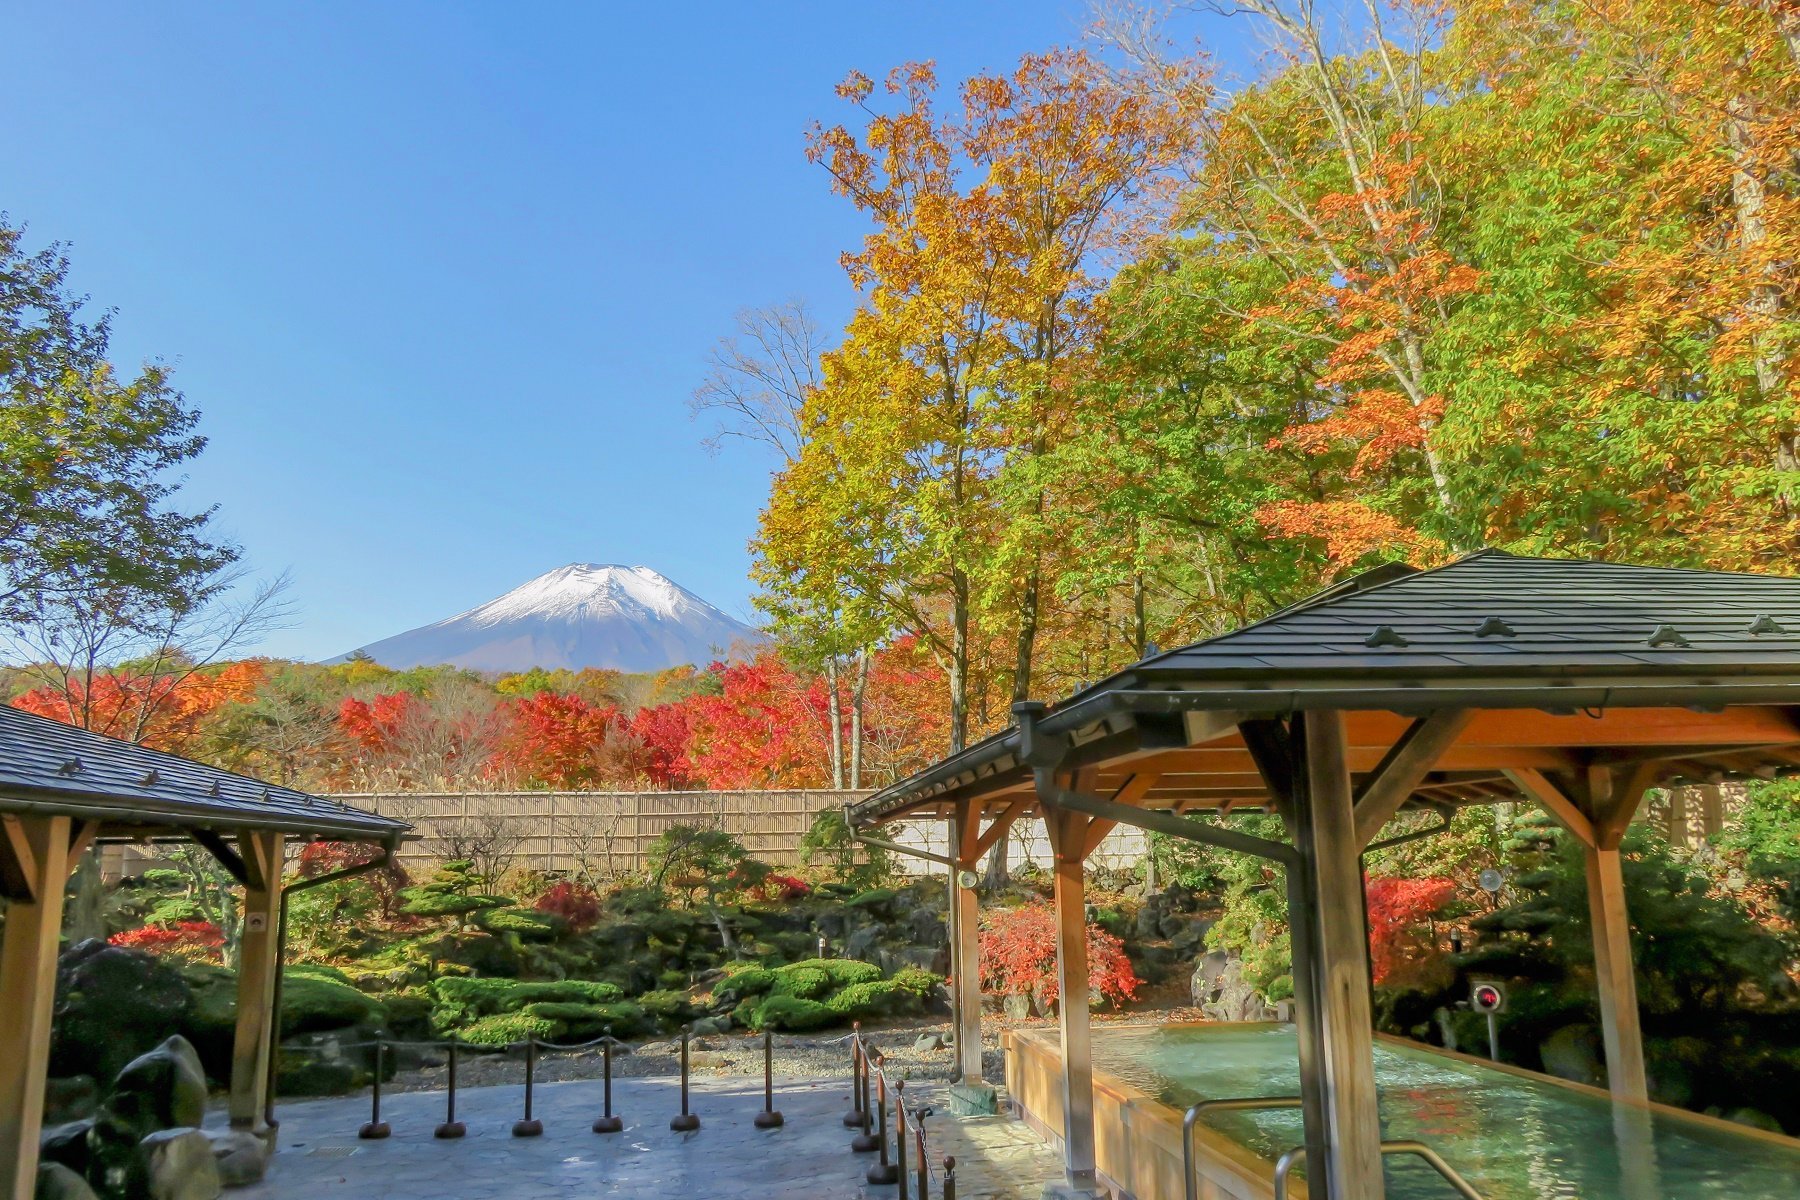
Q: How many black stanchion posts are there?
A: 12